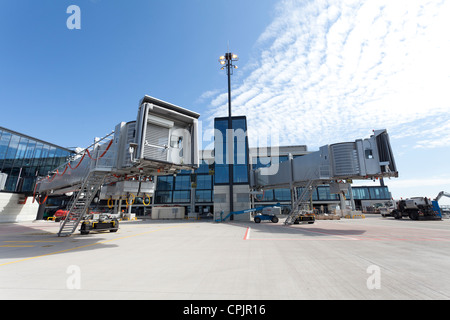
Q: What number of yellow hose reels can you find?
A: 3